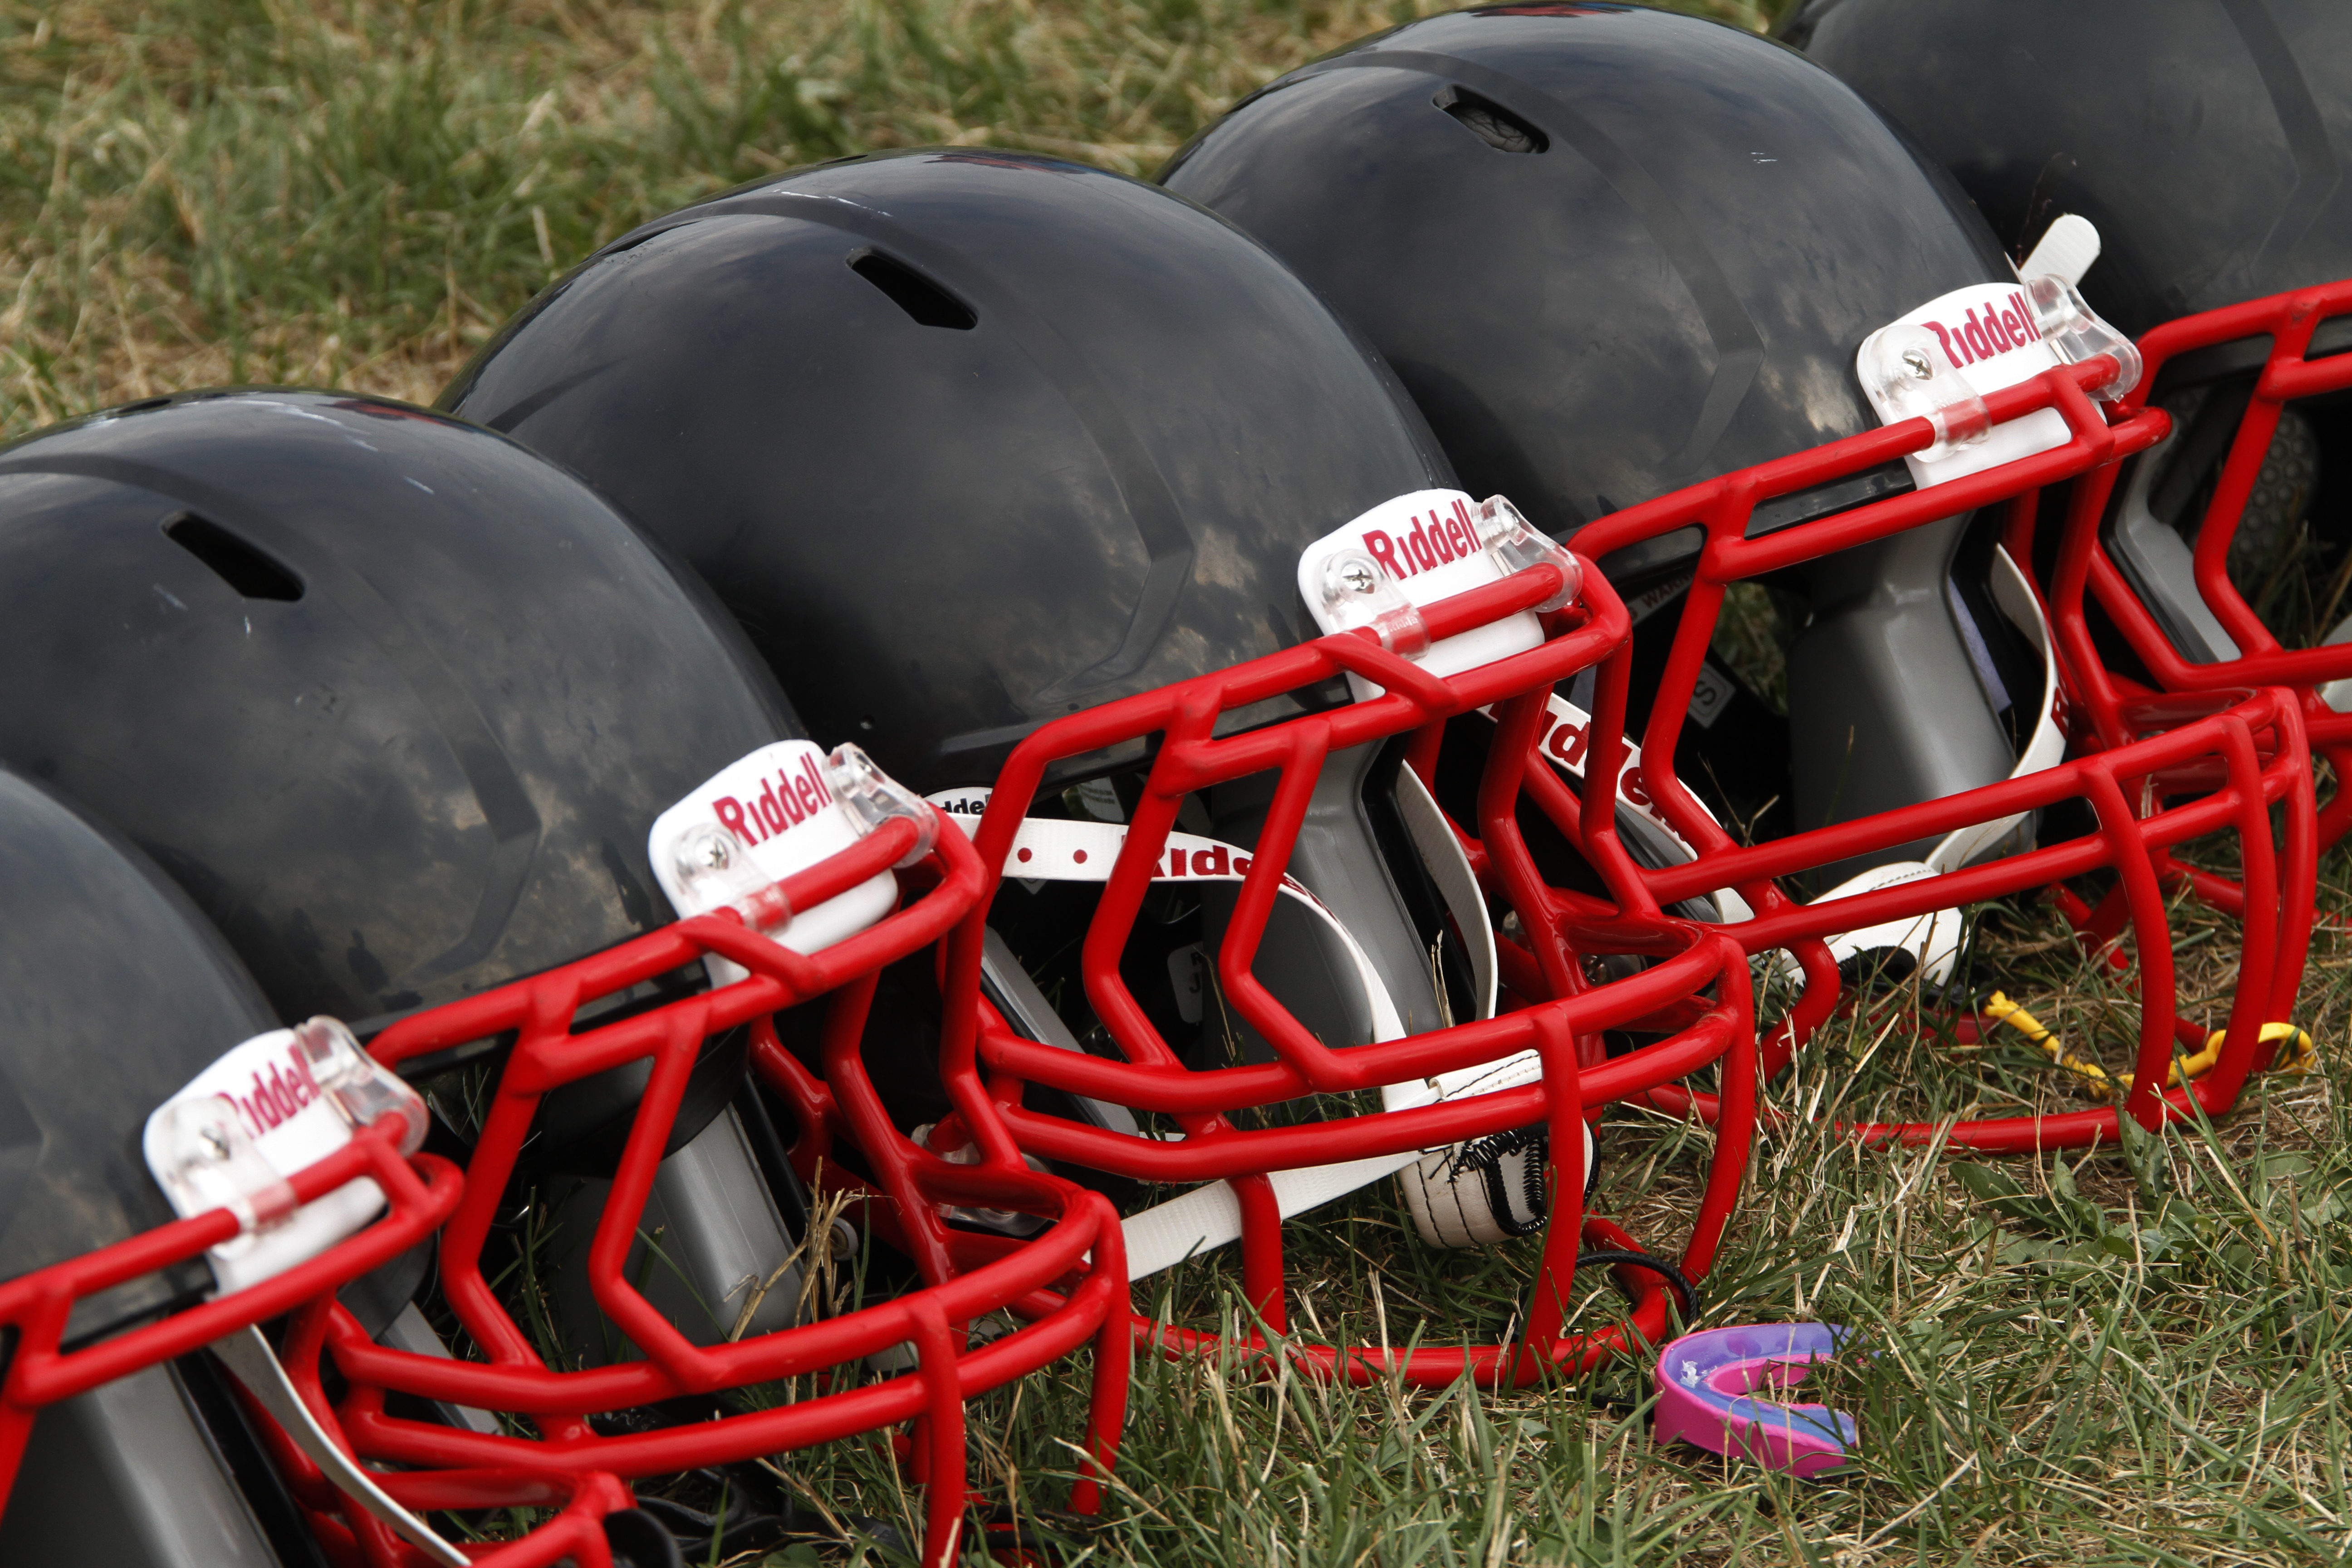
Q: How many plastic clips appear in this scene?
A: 8